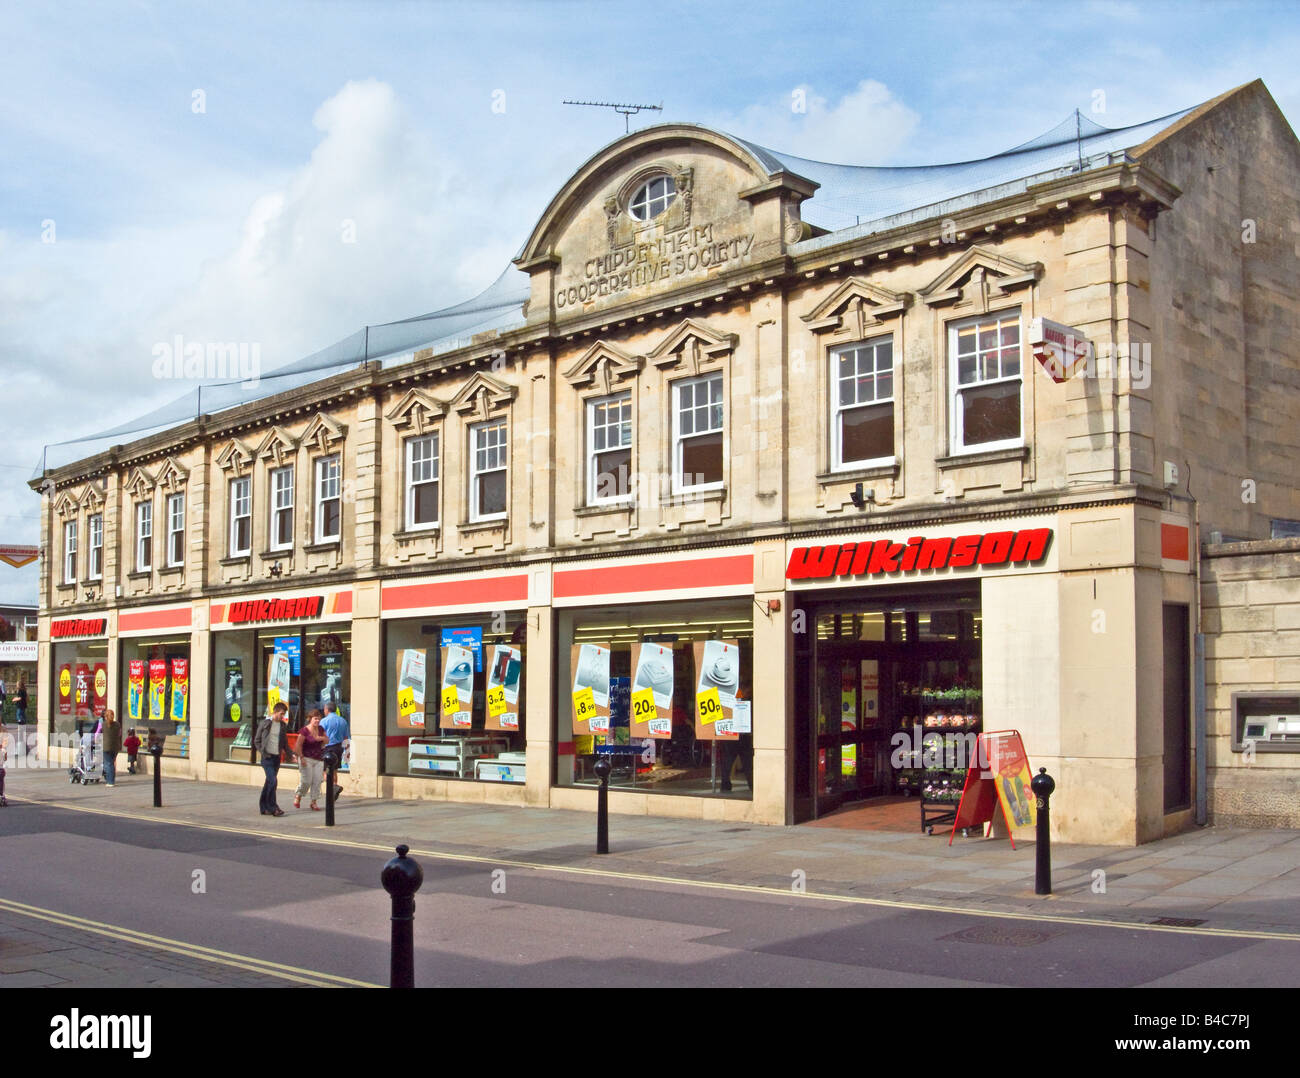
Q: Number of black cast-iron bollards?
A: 5